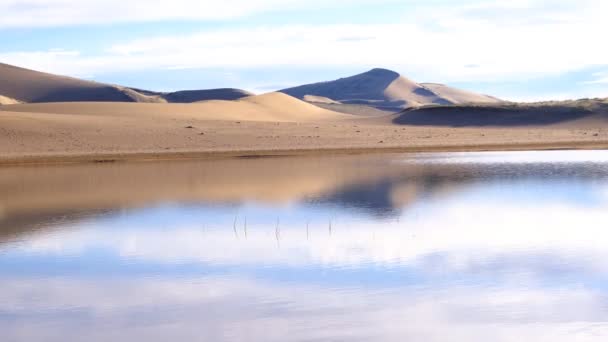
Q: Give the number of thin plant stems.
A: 5